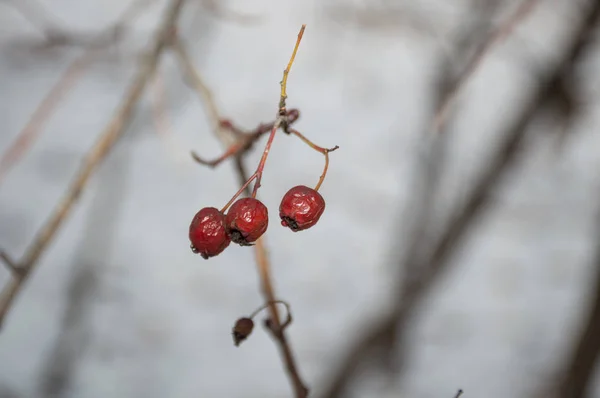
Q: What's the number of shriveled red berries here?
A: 3